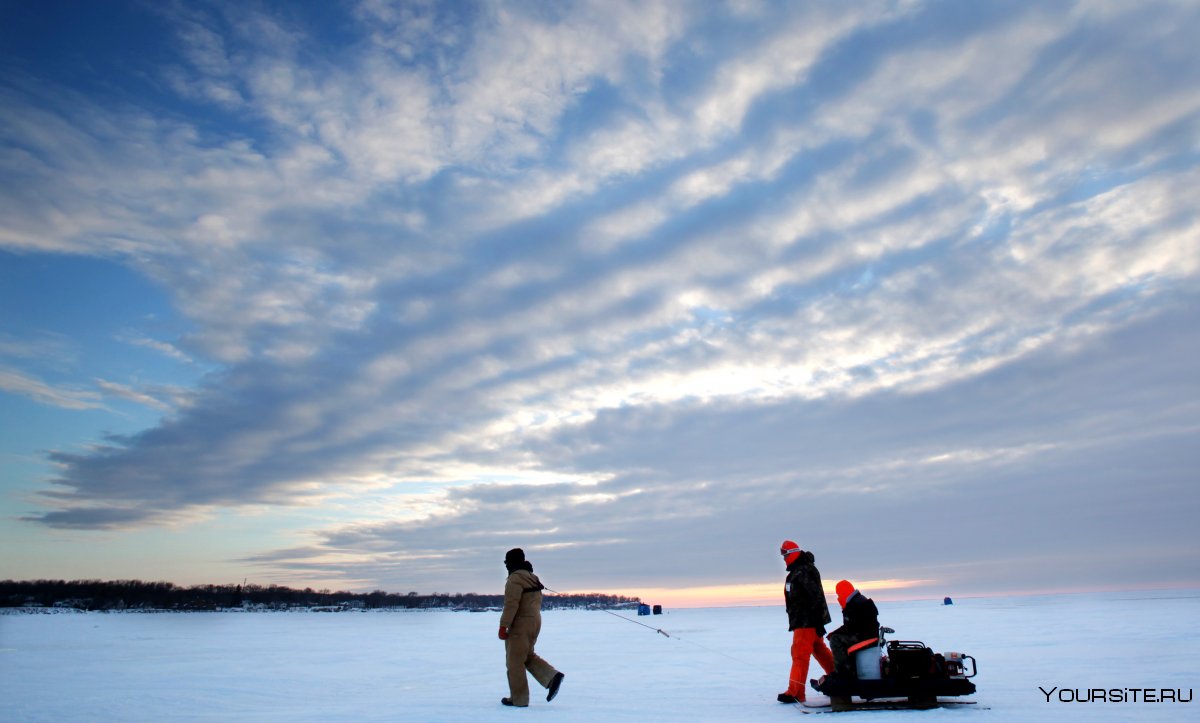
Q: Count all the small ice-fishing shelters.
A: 3